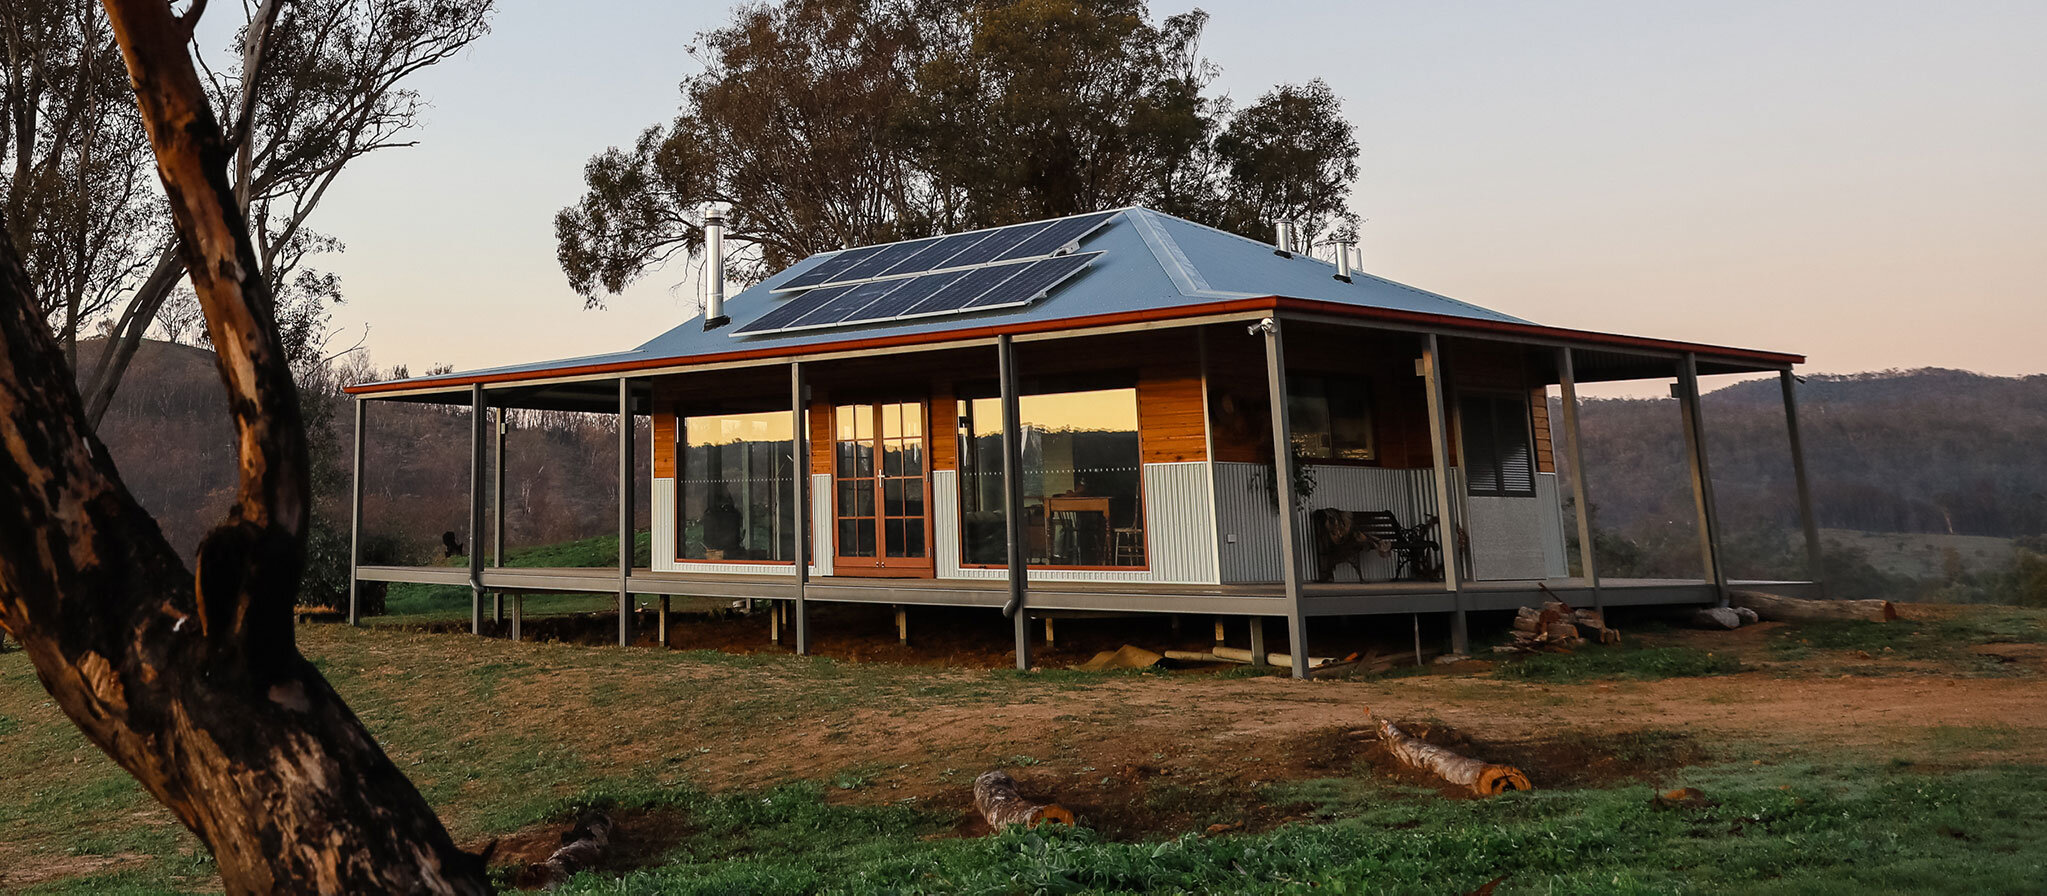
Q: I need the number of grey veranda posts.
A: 11